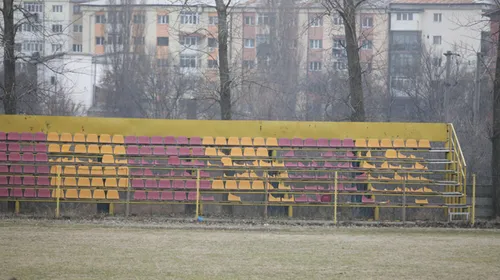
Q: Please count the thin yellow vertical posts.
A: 4